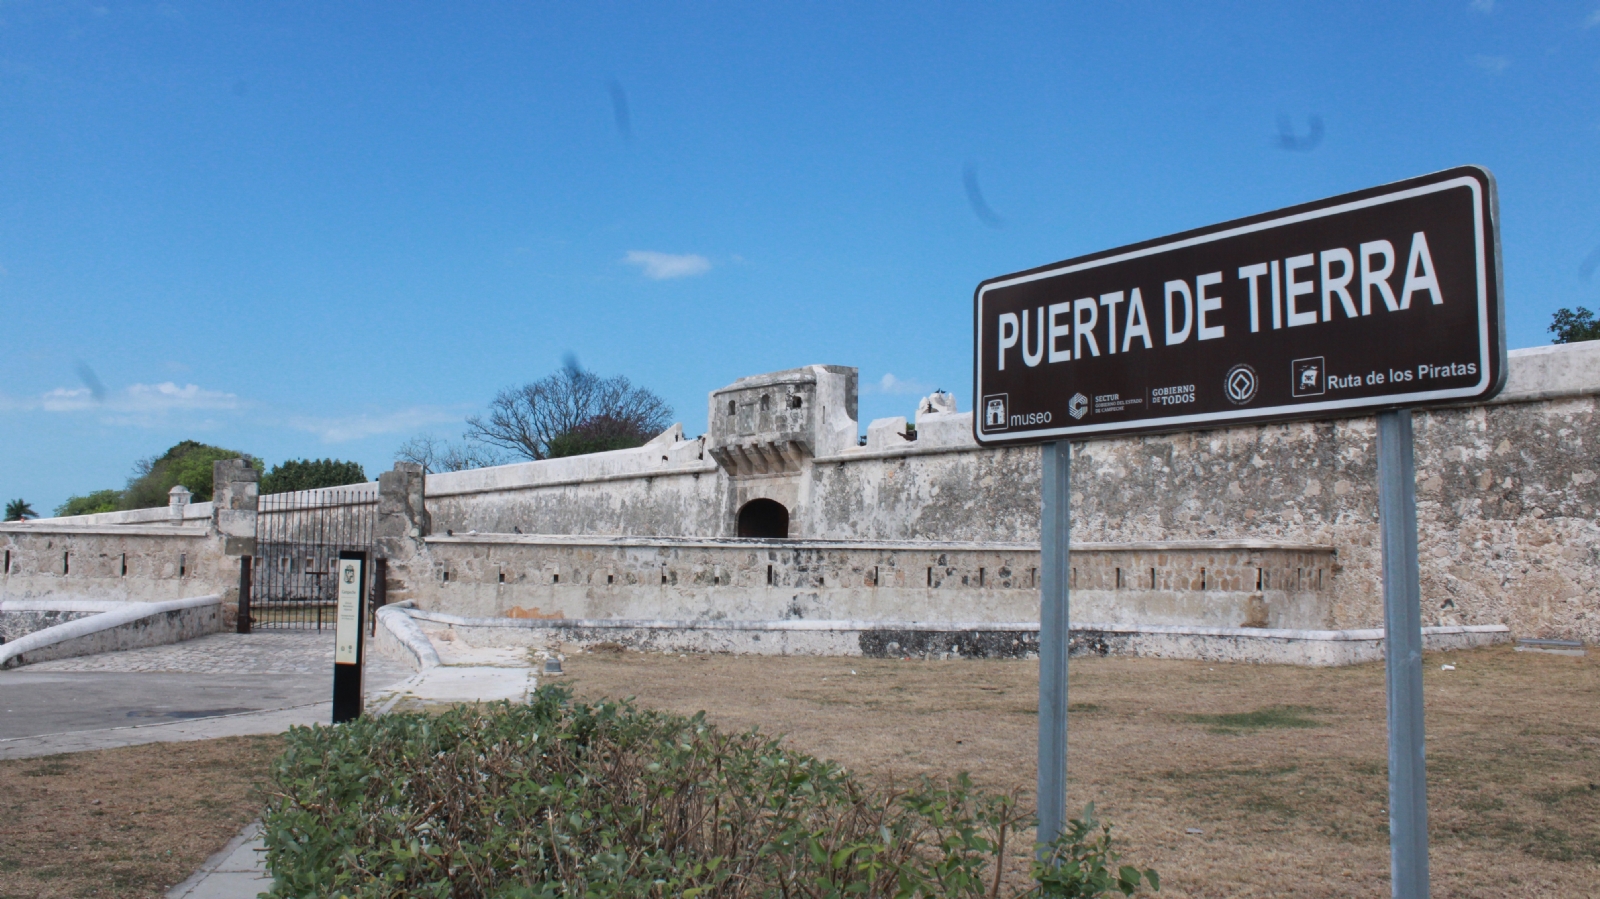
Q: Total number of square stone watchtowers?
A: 1